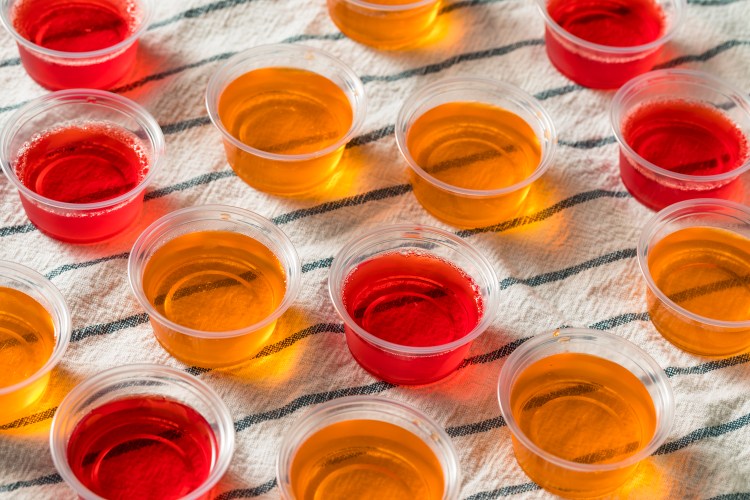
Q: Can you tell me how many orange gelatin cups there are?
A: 8